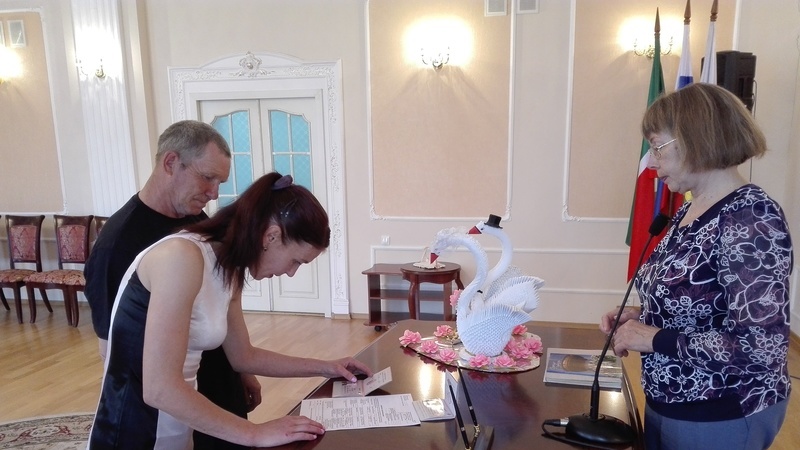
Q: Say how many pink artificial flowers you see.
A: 11